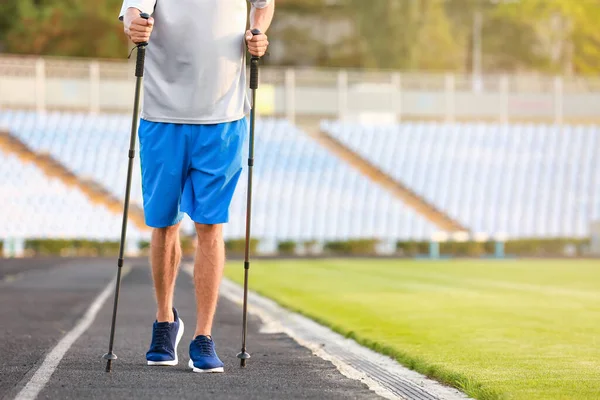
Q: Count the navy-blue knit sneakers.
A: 2